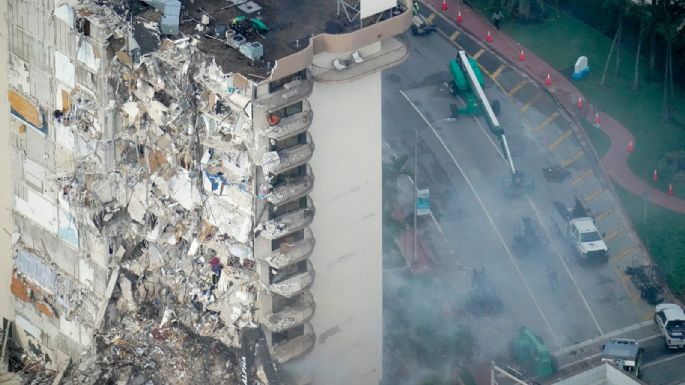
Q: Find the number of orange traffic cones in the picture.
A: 10